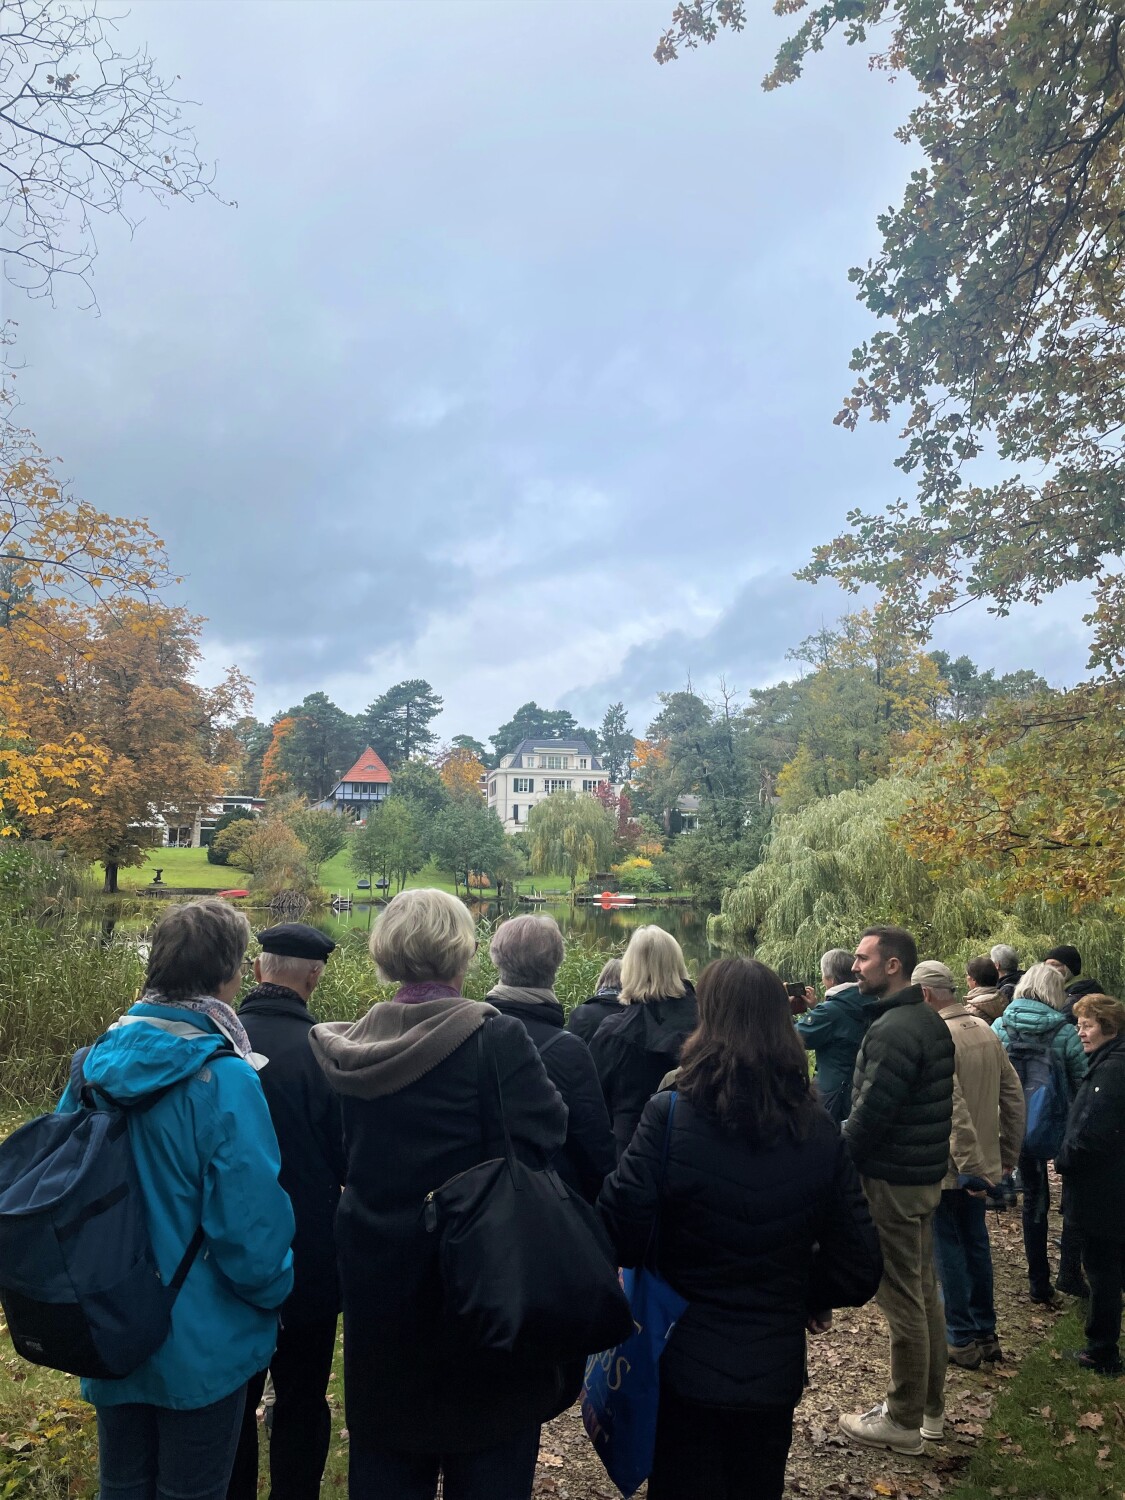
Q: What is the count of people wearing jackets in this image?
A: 15